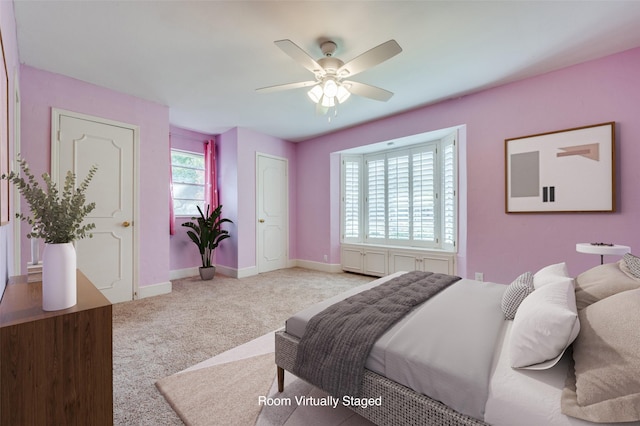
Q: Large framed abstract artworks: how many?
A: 1